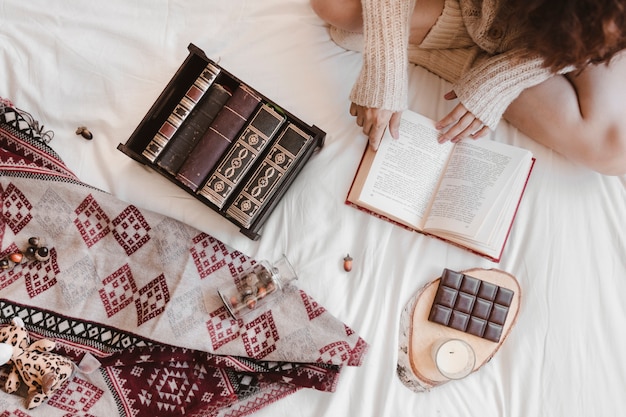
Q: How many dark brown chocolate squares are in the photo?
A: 12